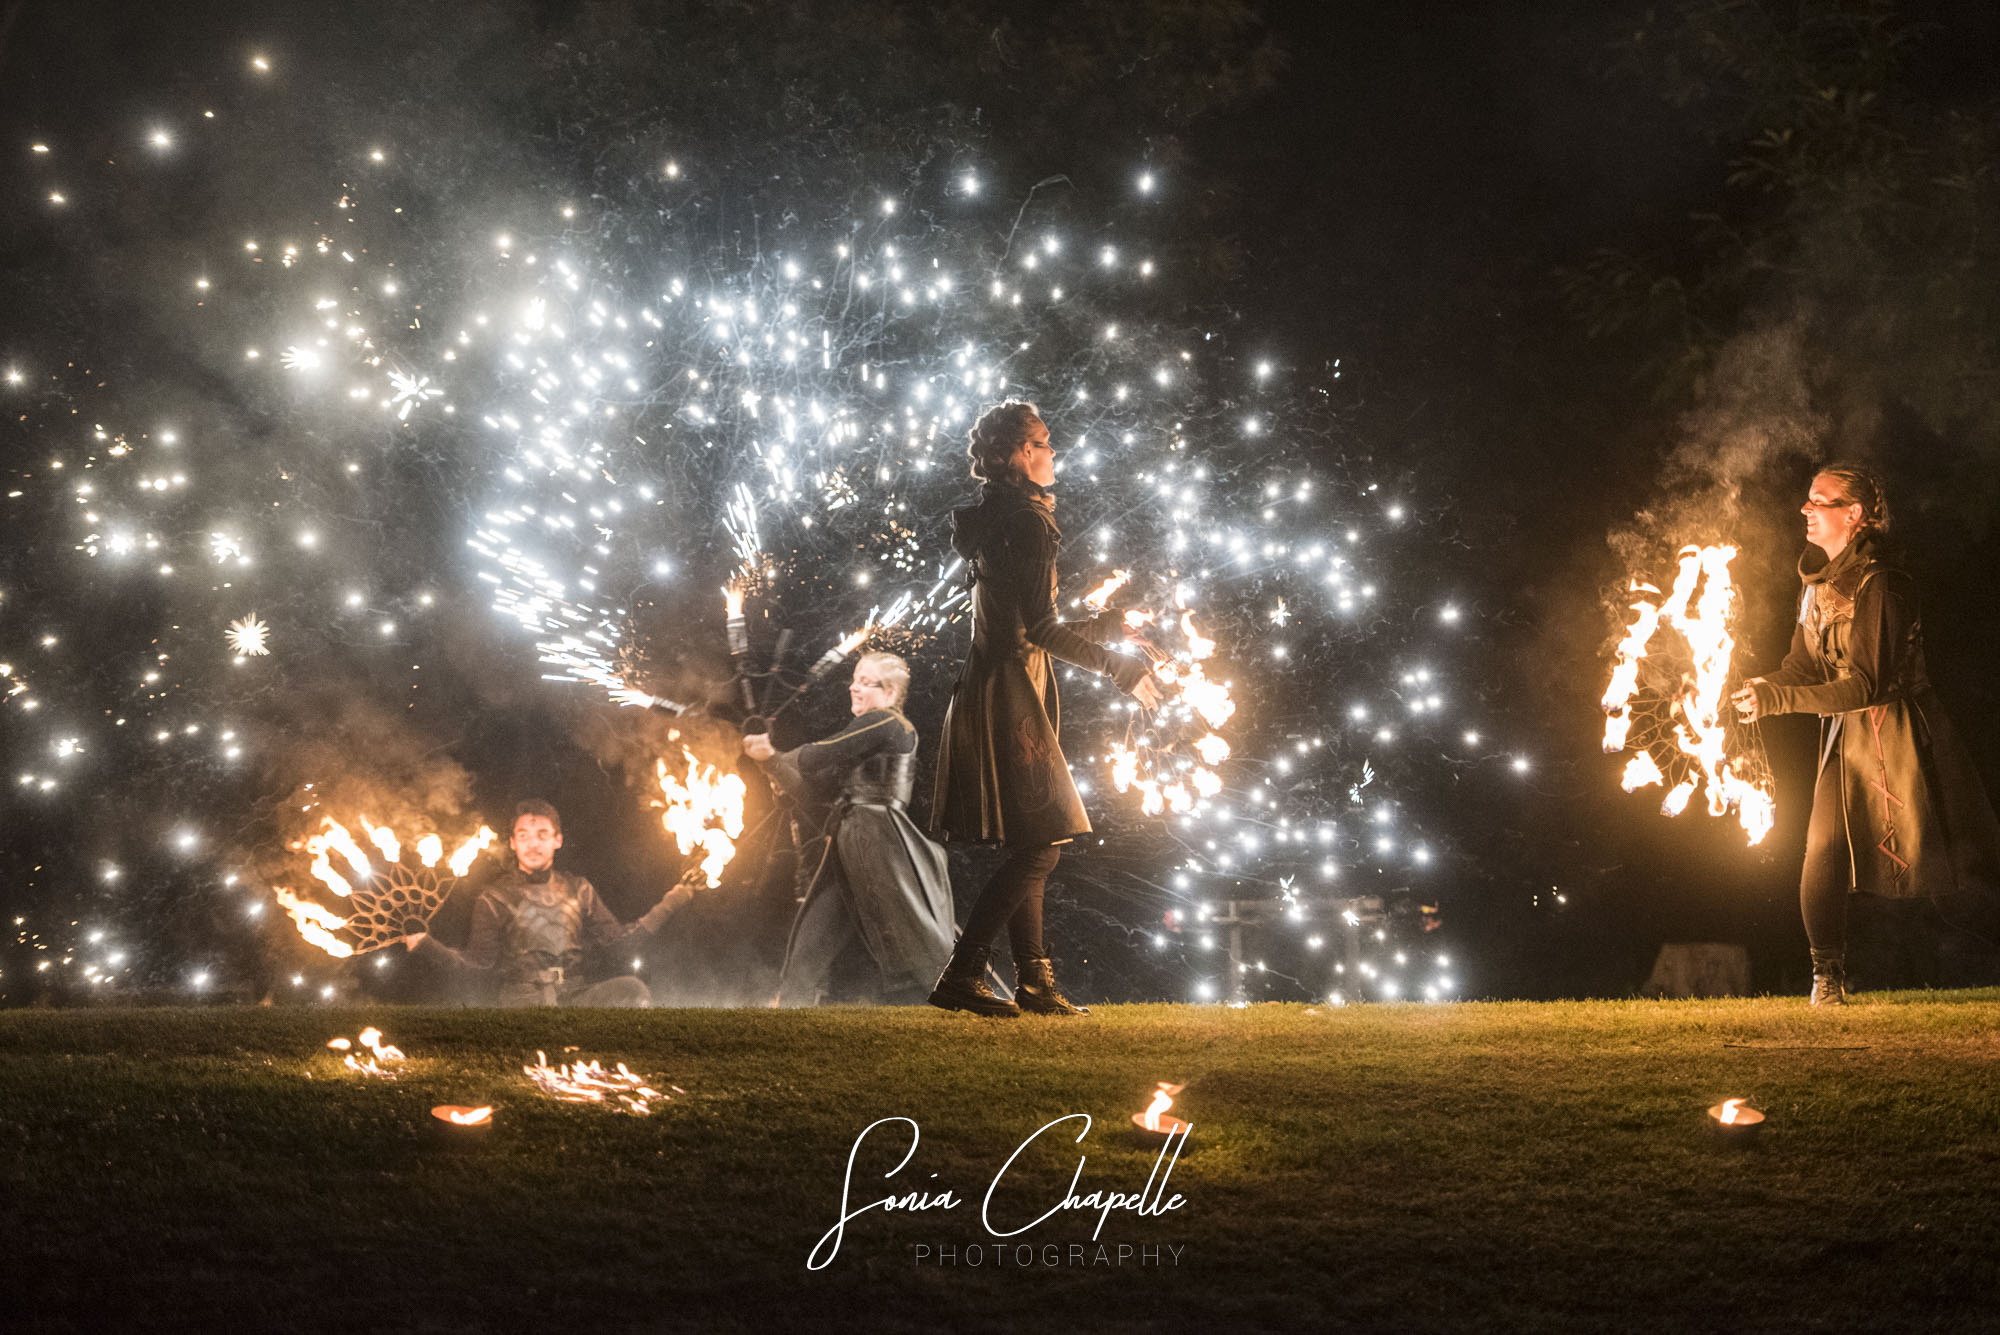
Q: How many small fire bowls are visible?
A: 3